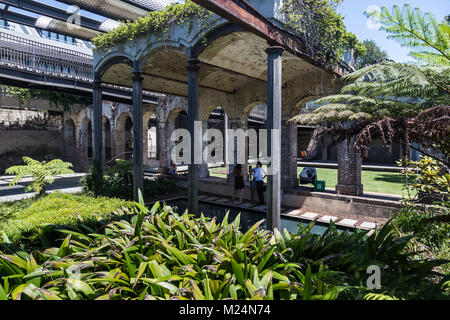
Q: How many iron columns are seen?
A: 4